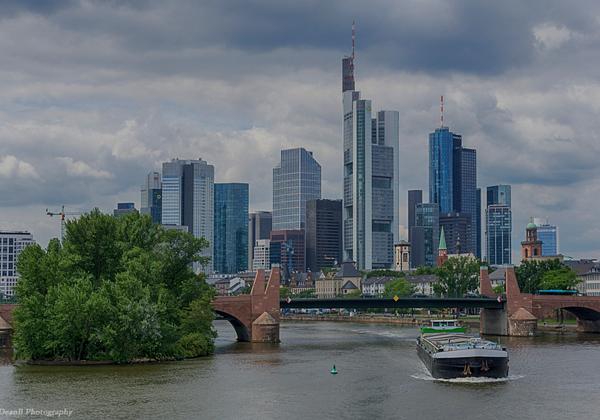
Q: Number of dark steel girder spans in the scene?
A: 1